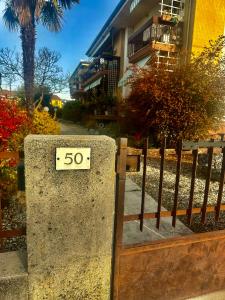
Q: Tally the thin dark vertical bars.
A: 6